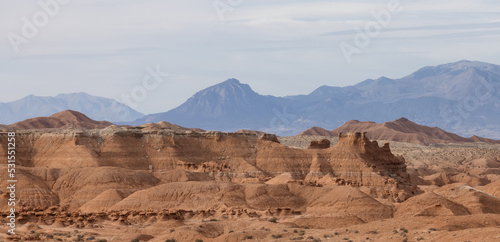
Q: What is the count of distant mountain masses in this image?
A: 3